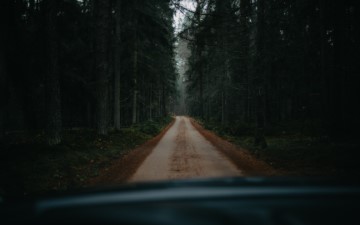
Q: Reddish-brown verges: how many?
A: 2